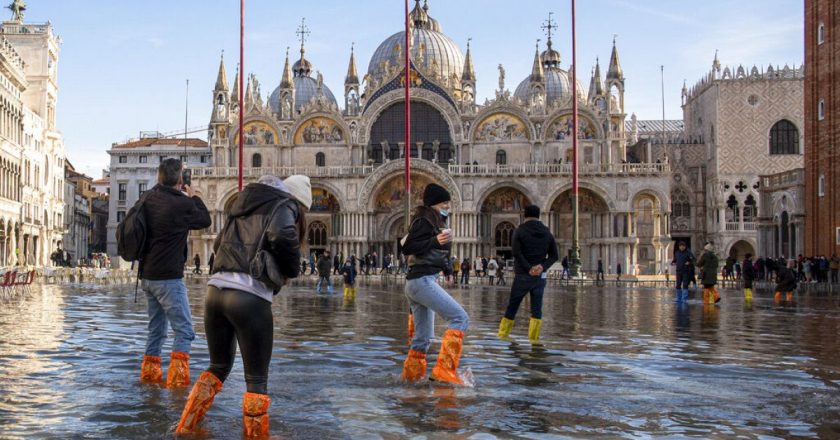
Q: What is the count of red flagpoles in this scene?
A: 3